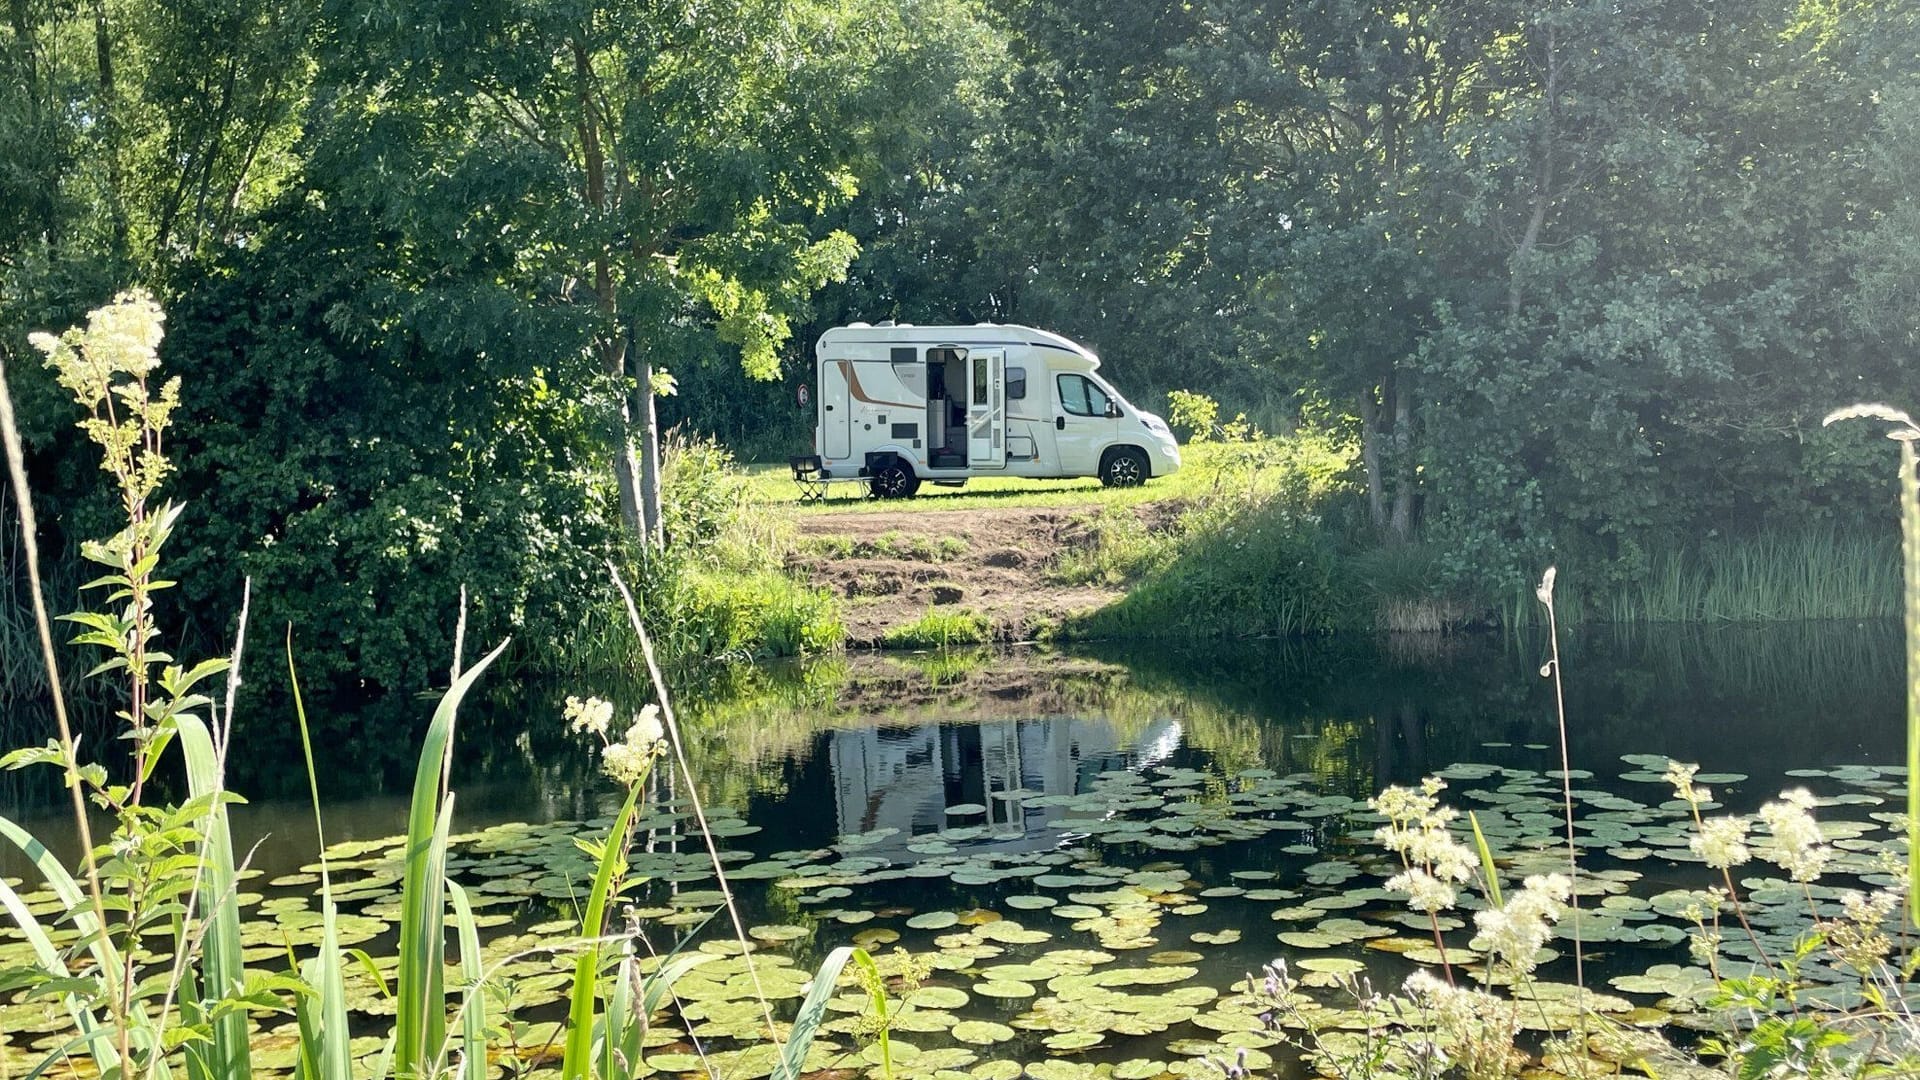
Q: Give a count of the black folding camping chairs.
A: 2